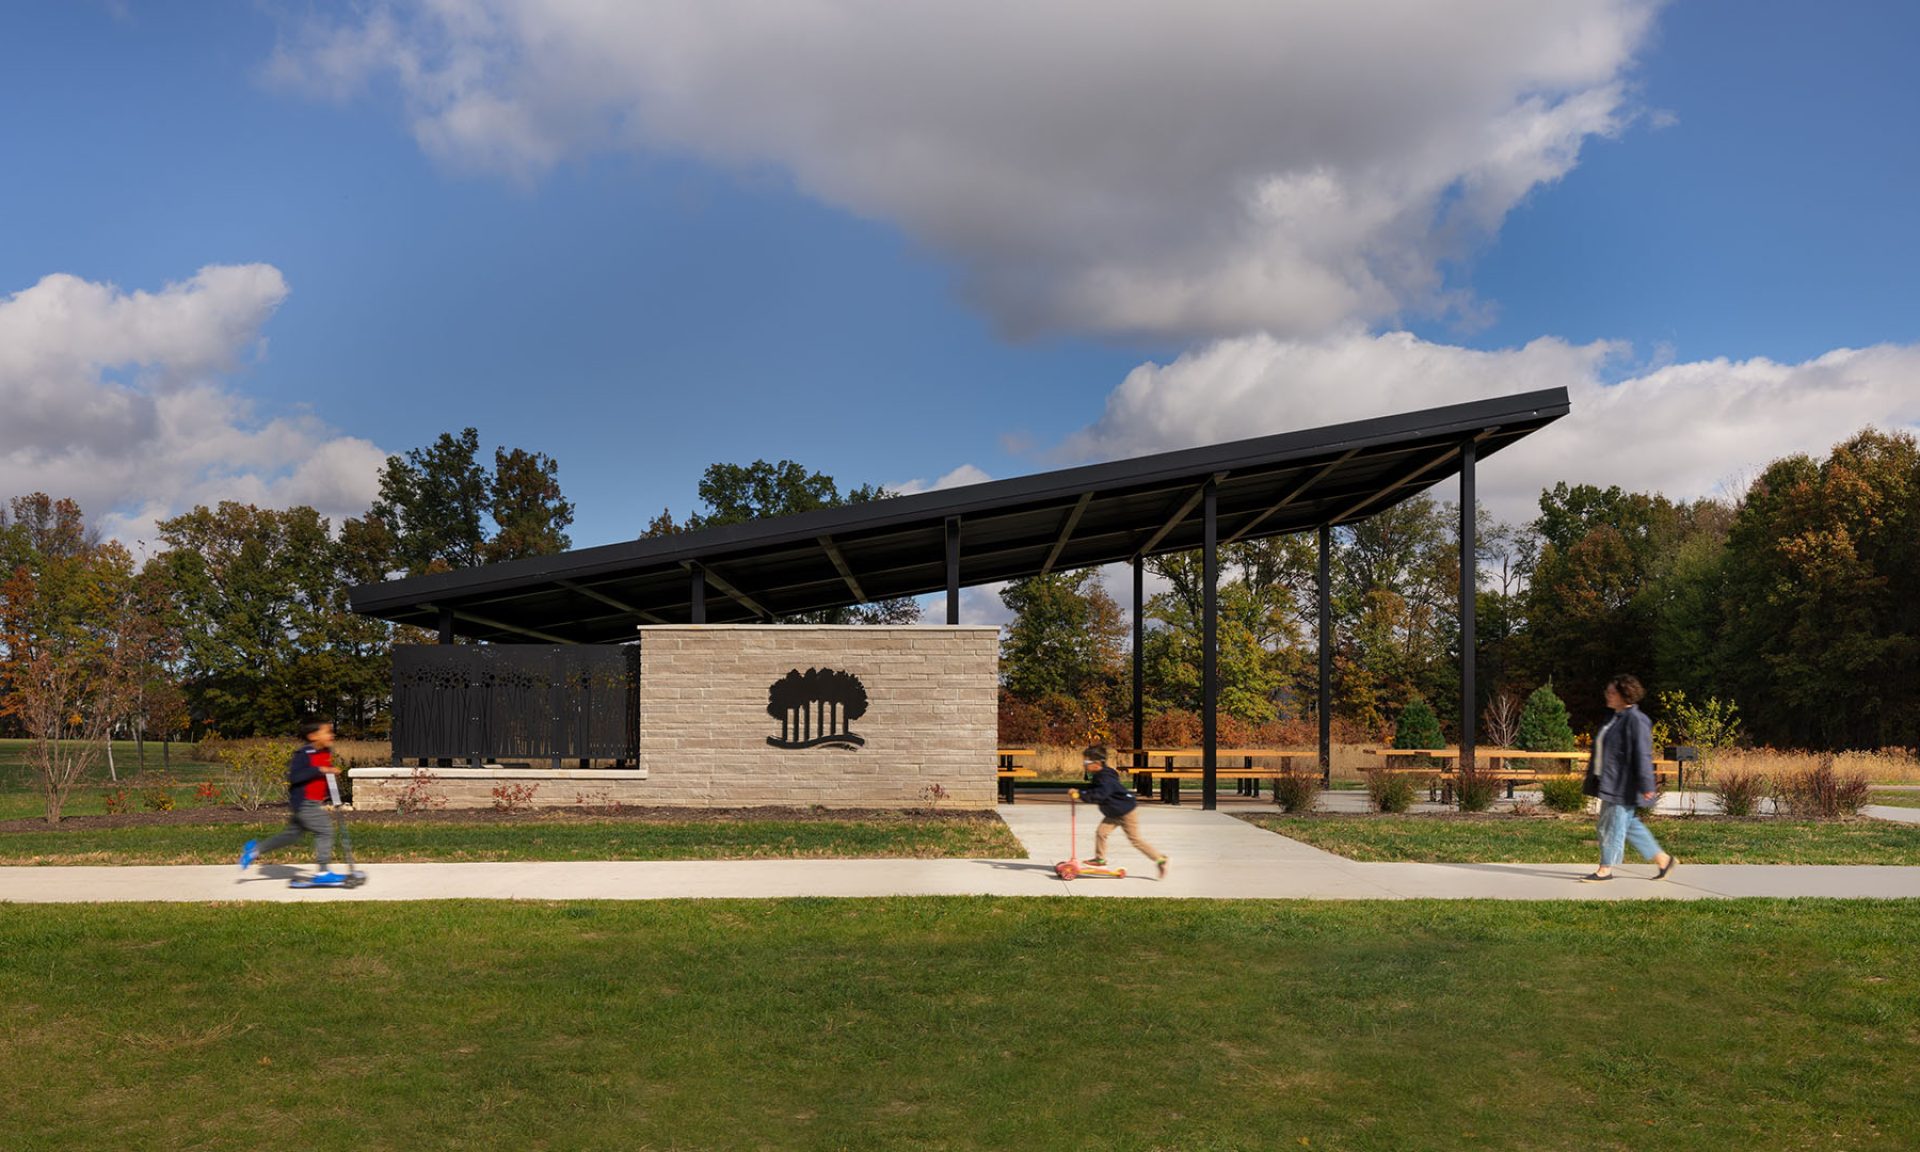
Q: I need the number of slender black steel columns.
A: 7